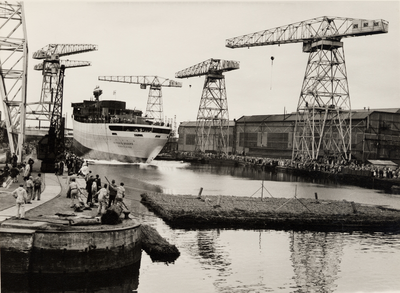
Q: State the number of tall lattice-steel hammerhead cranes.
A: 5